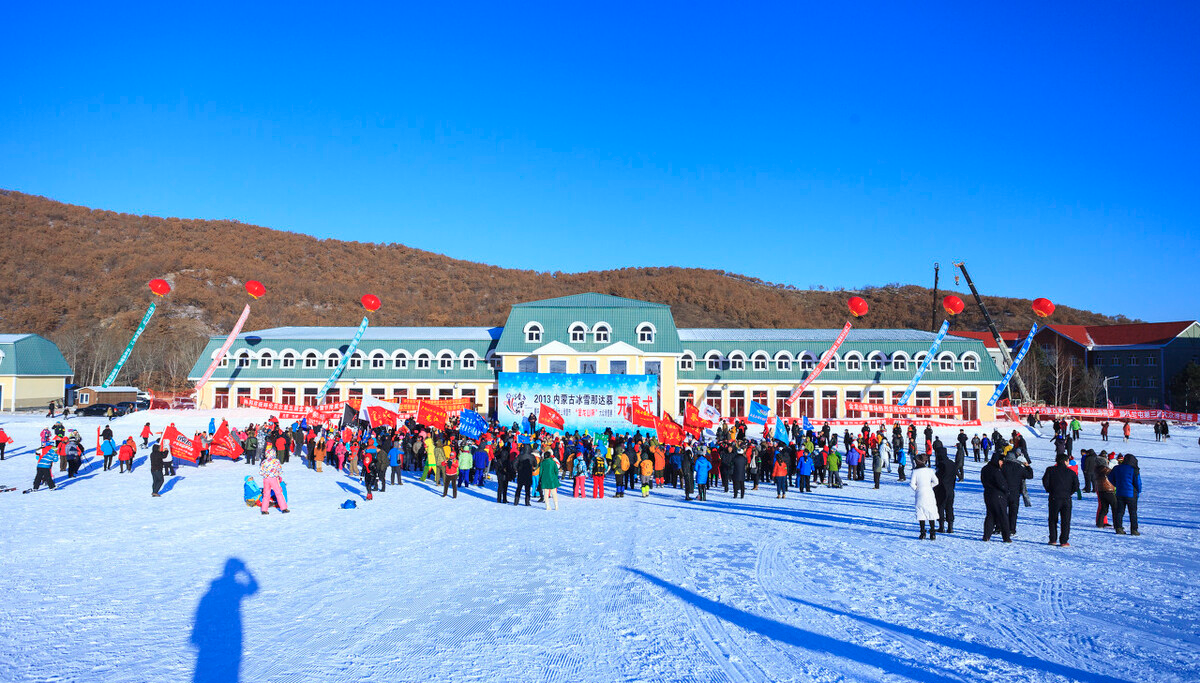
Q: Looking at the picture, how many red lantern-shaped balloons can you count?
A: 6